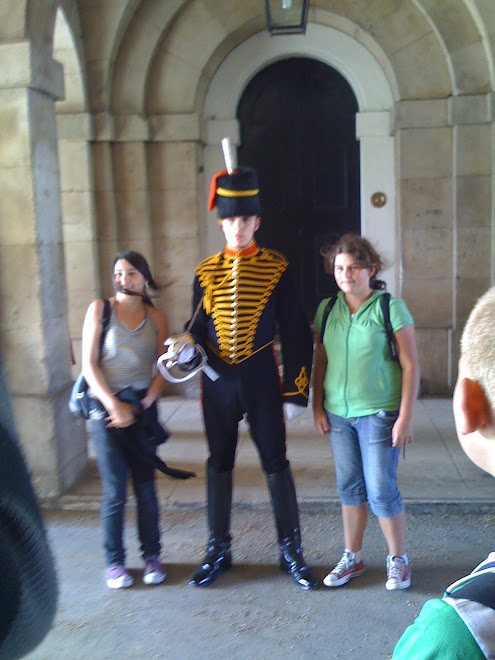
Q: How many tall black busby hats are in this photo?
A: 1